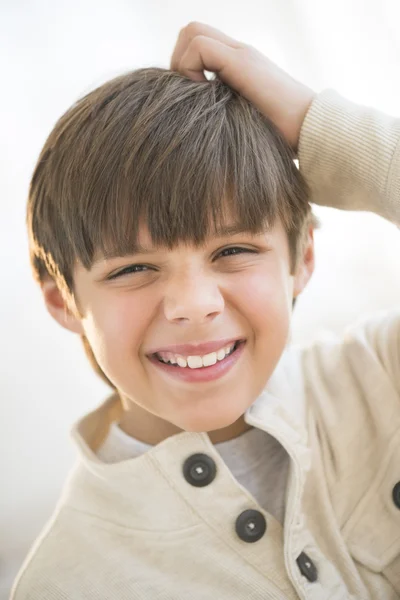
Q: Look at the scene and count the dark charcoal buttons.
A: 4